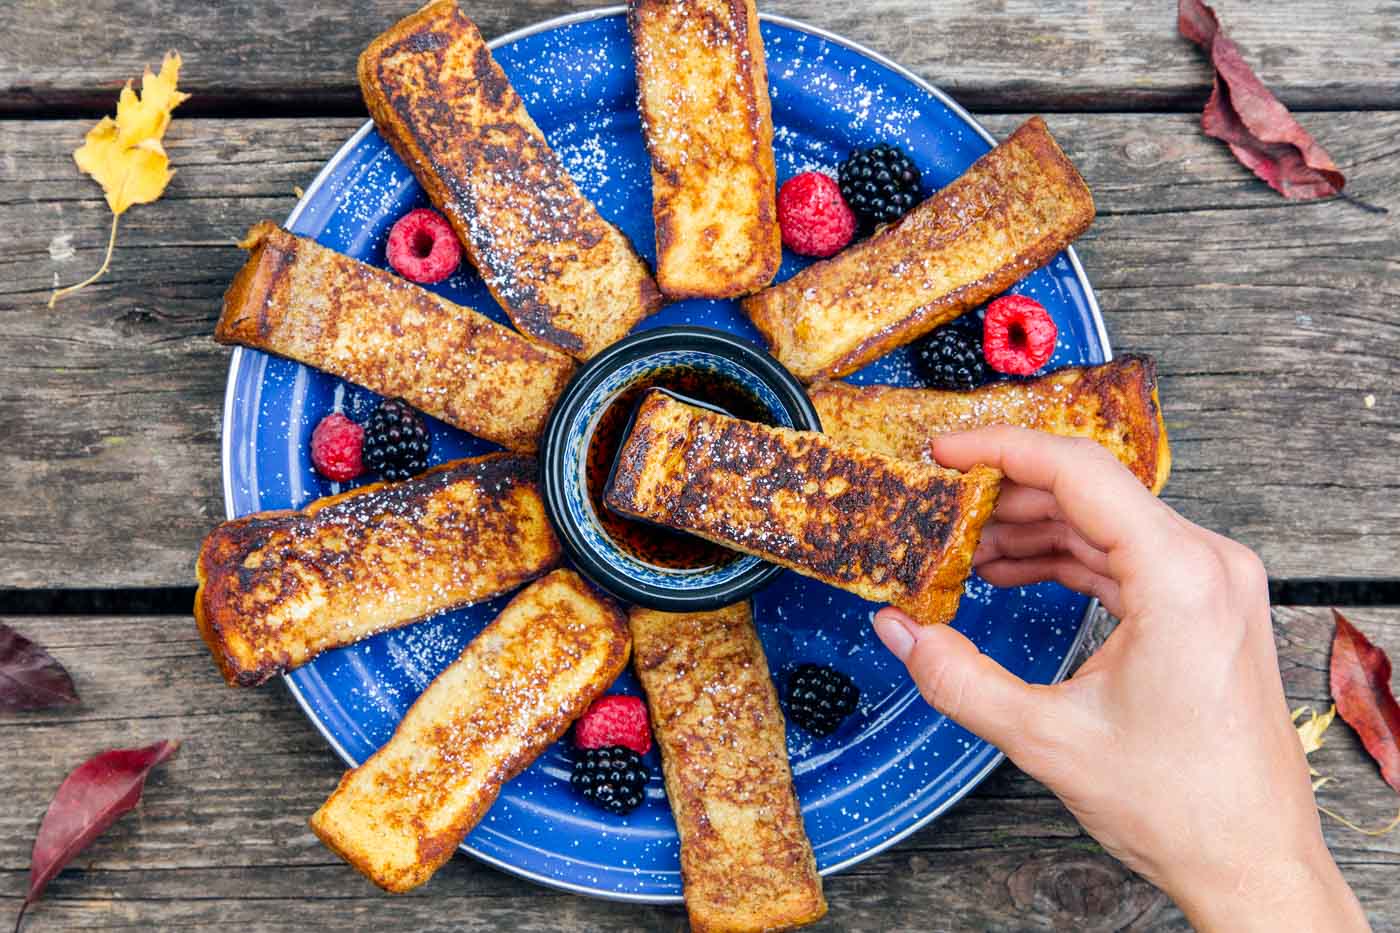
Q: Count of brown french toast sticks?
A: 9